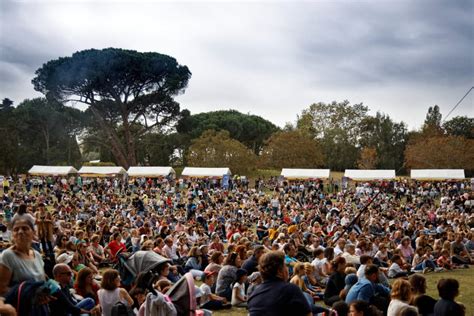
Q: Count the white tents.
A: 7